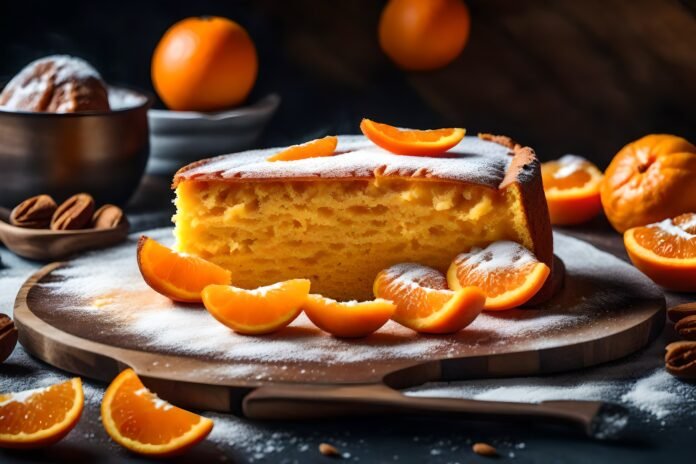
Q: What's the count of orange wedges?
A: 11